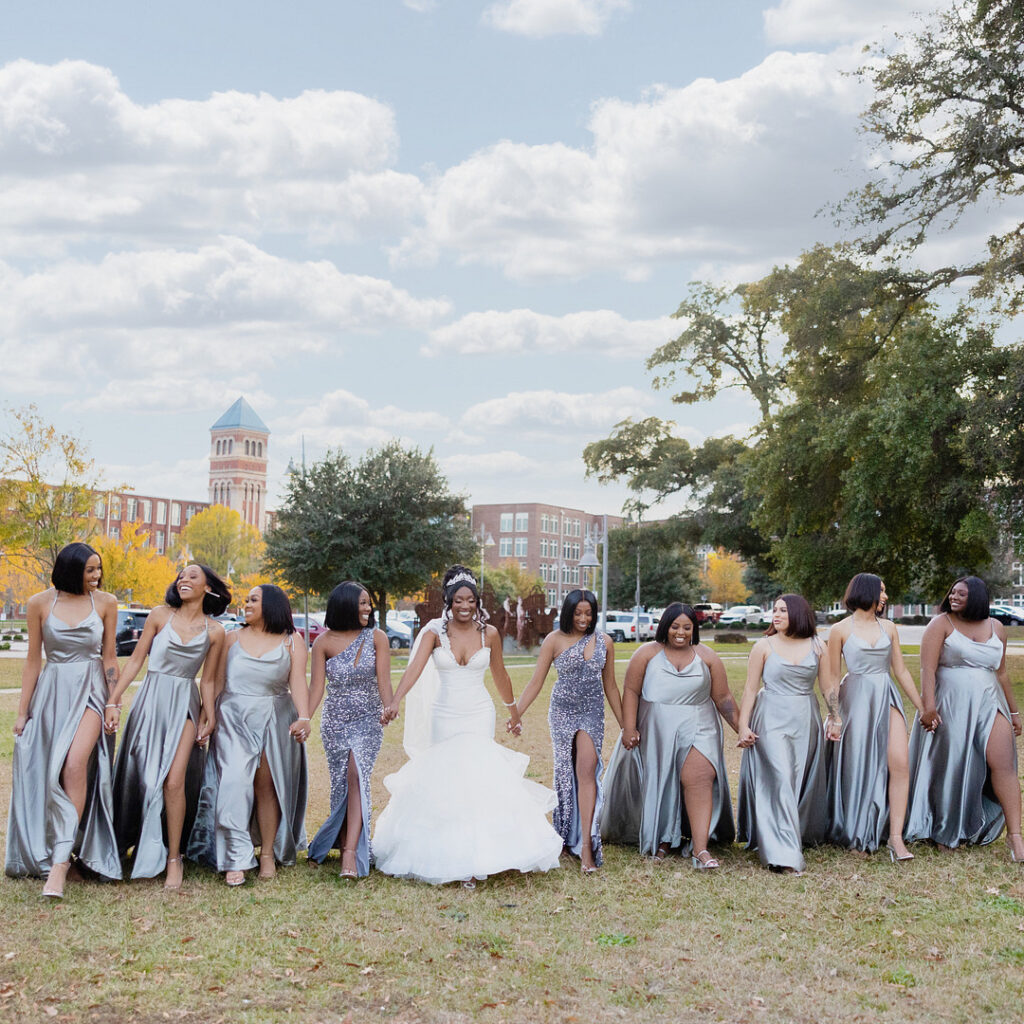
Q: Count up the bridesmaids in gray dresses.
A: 7